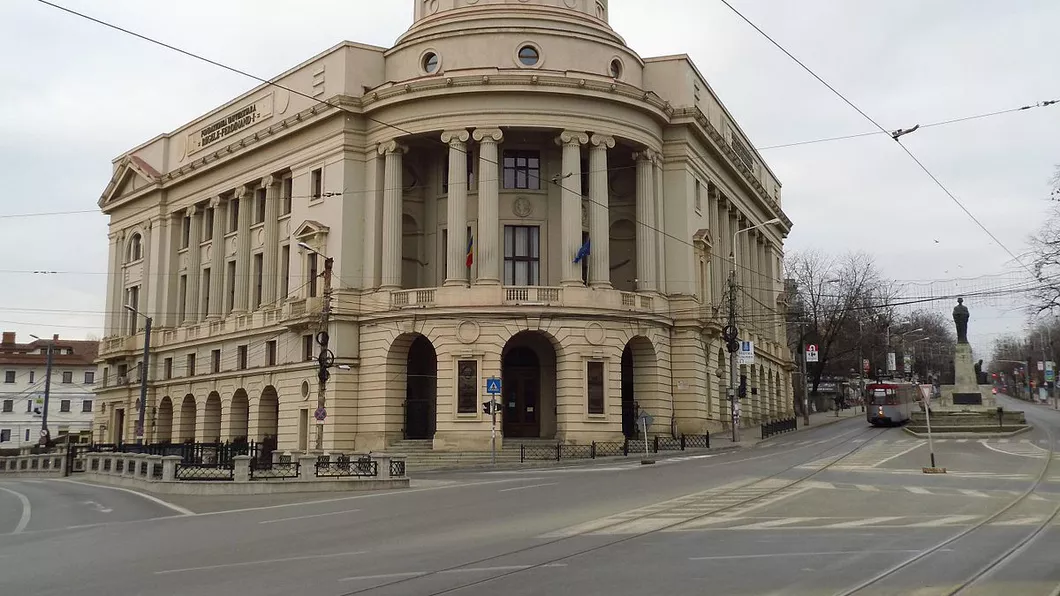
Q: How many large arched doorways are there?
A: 3